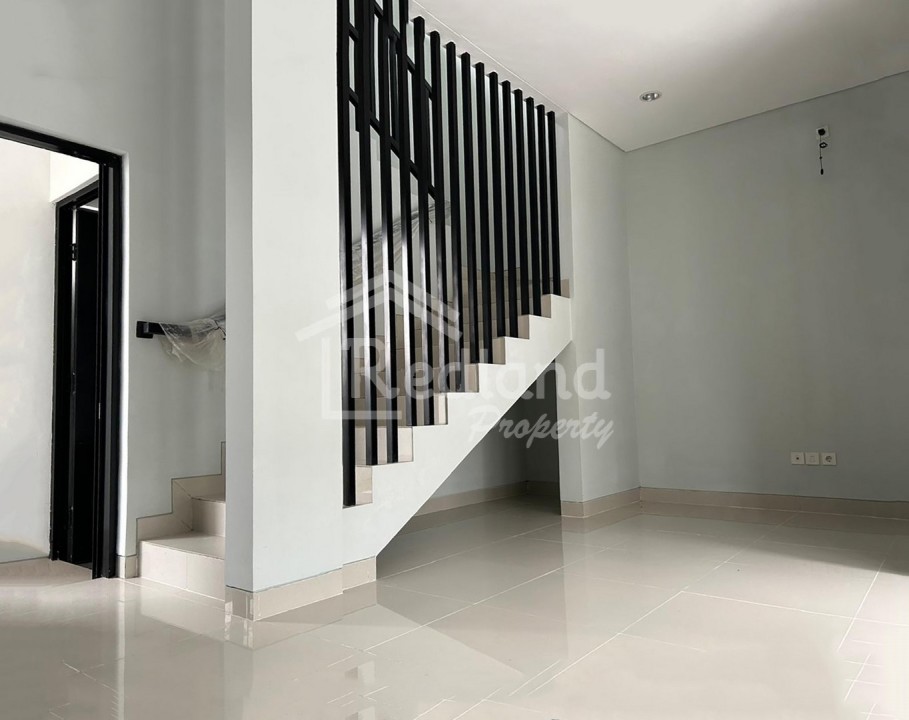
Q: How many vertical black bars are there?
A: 15